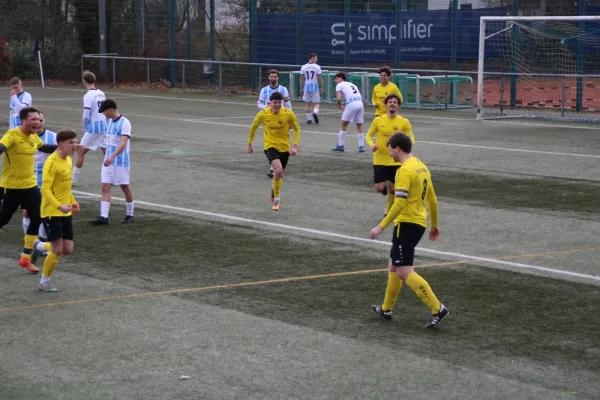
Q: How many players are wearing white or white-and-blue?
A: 7